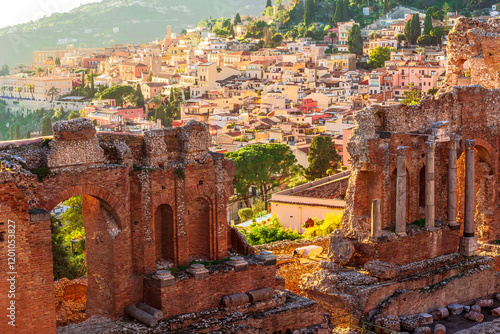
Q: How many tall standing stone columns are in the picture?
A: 4